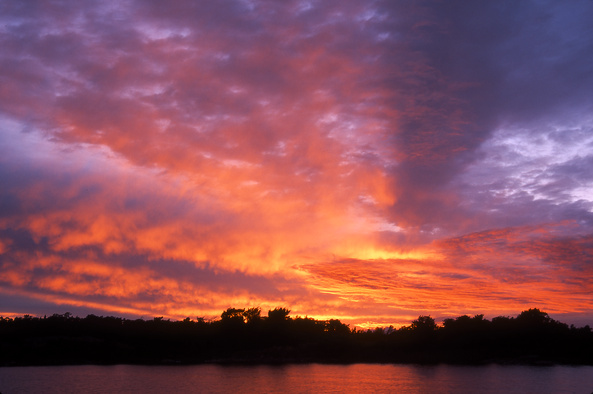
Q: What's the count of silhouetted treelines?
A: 1